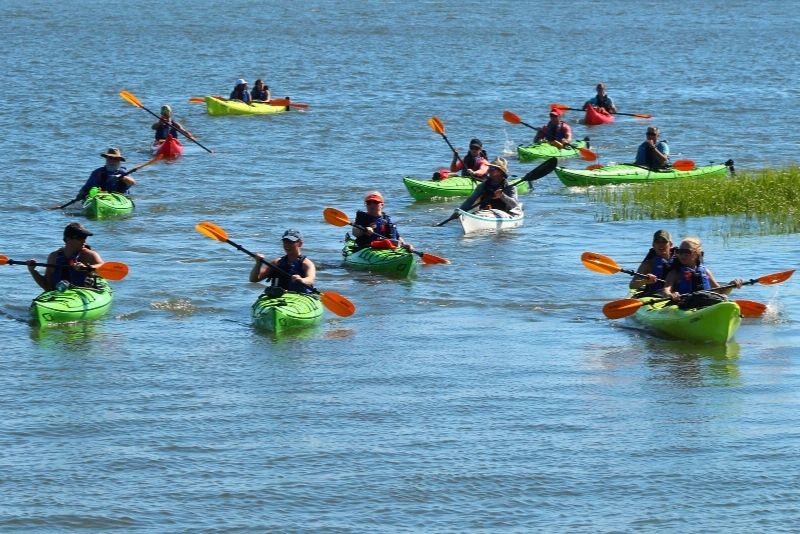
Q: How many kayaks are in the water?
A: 12